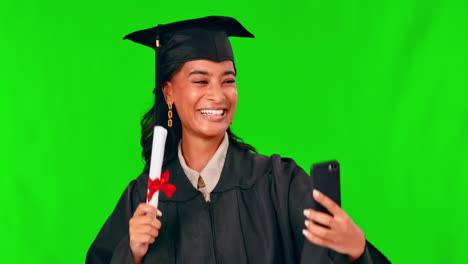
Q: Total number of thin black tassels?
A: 1